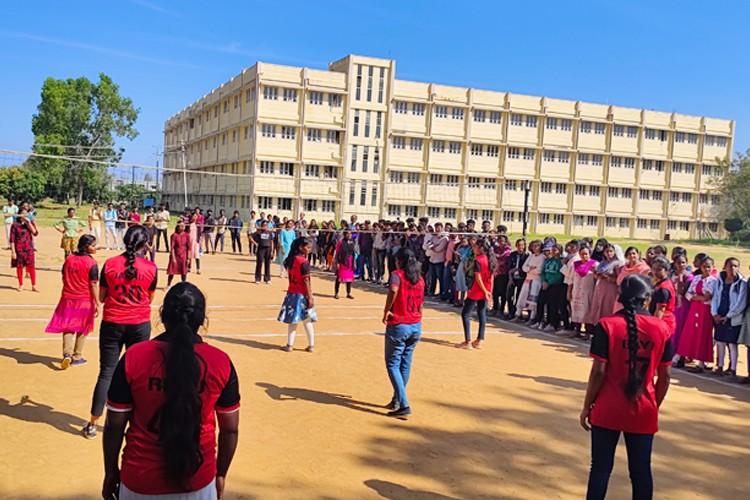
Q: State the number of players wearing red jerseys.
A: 8